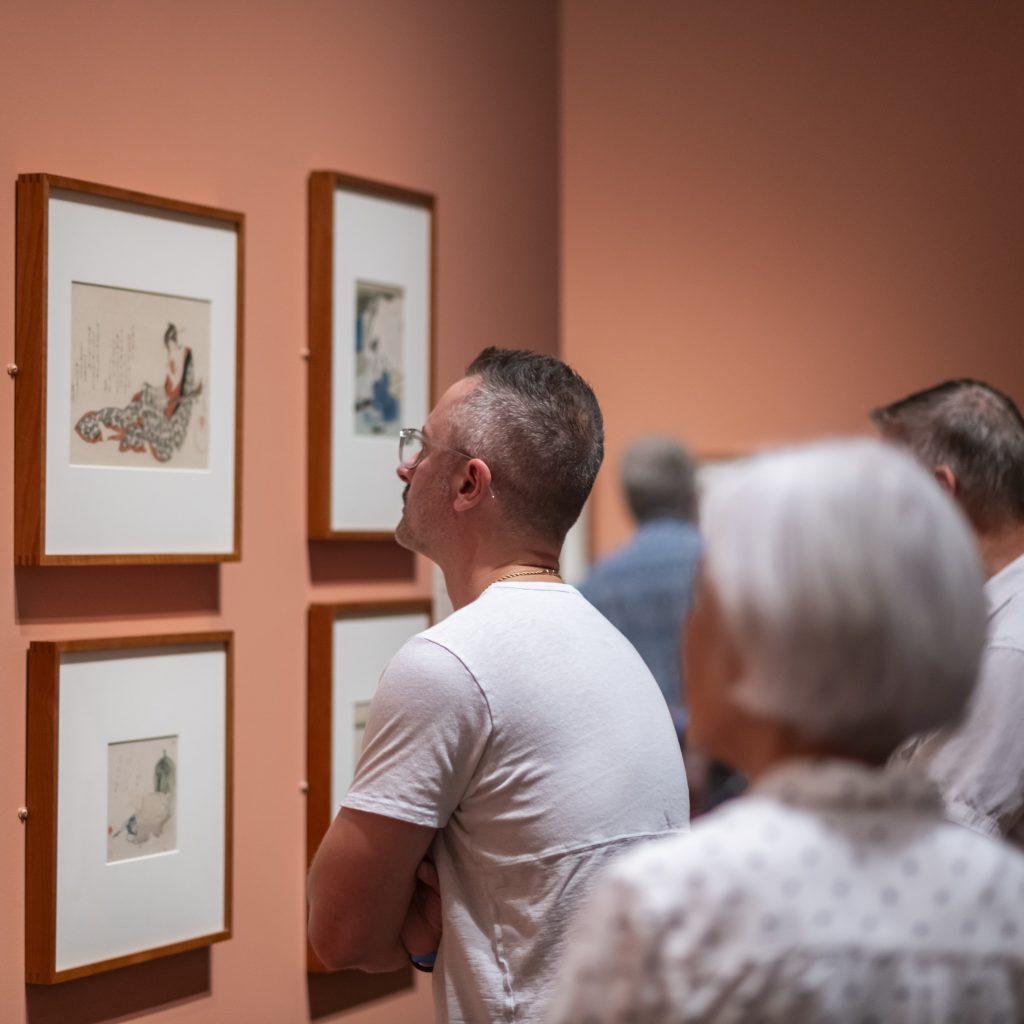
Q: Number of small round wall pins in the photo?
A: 4